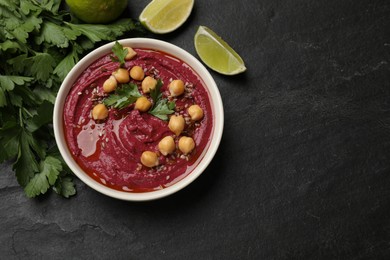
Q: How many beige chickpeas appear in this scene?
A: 13